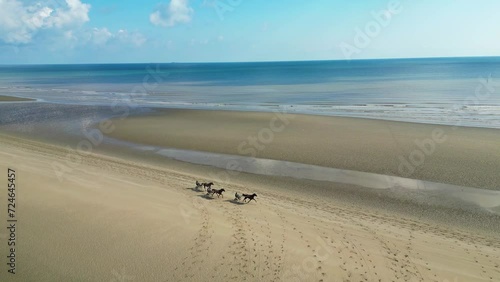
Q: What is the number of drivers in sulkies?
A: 3